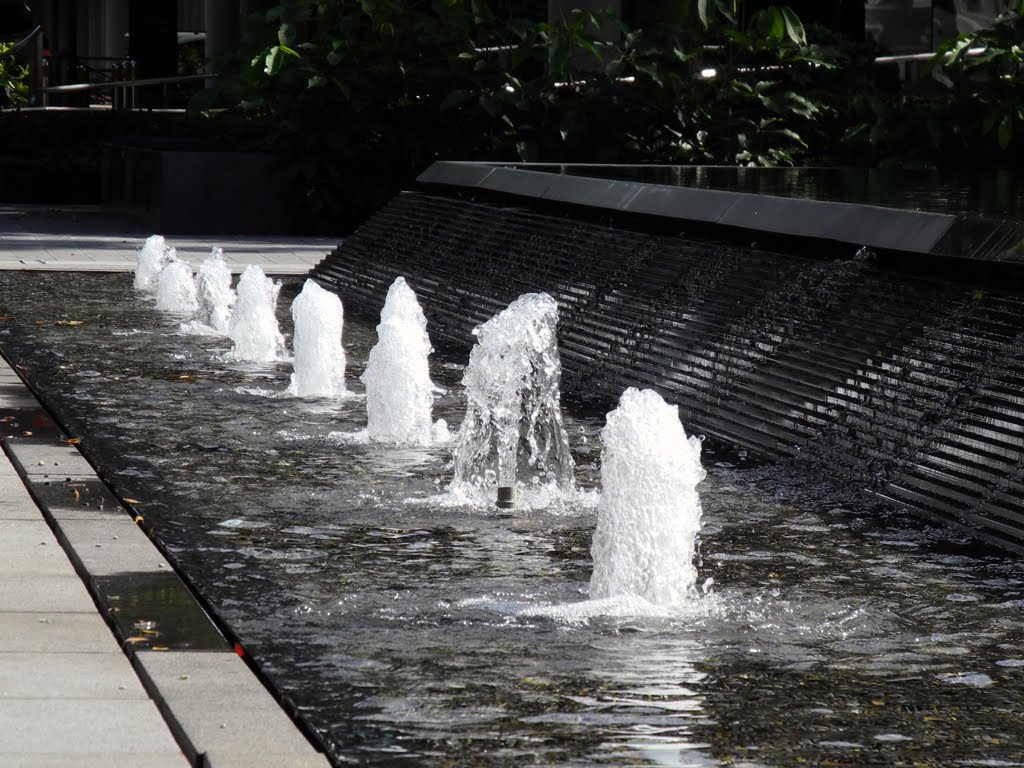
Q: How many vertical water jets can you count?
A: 8